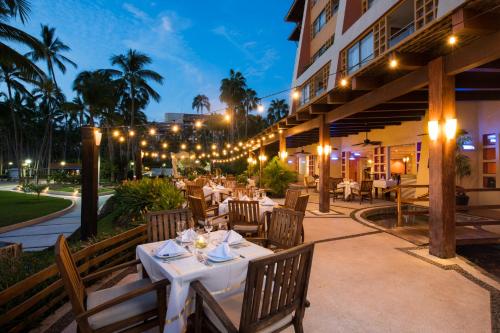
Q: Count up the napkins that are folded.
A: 4